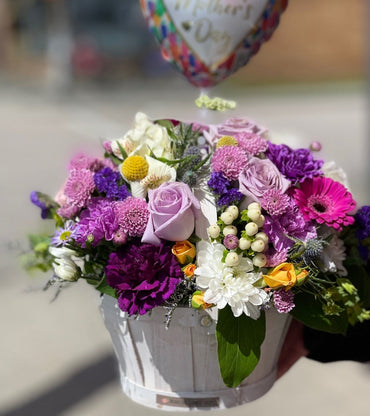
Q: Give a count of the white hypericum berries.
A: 13